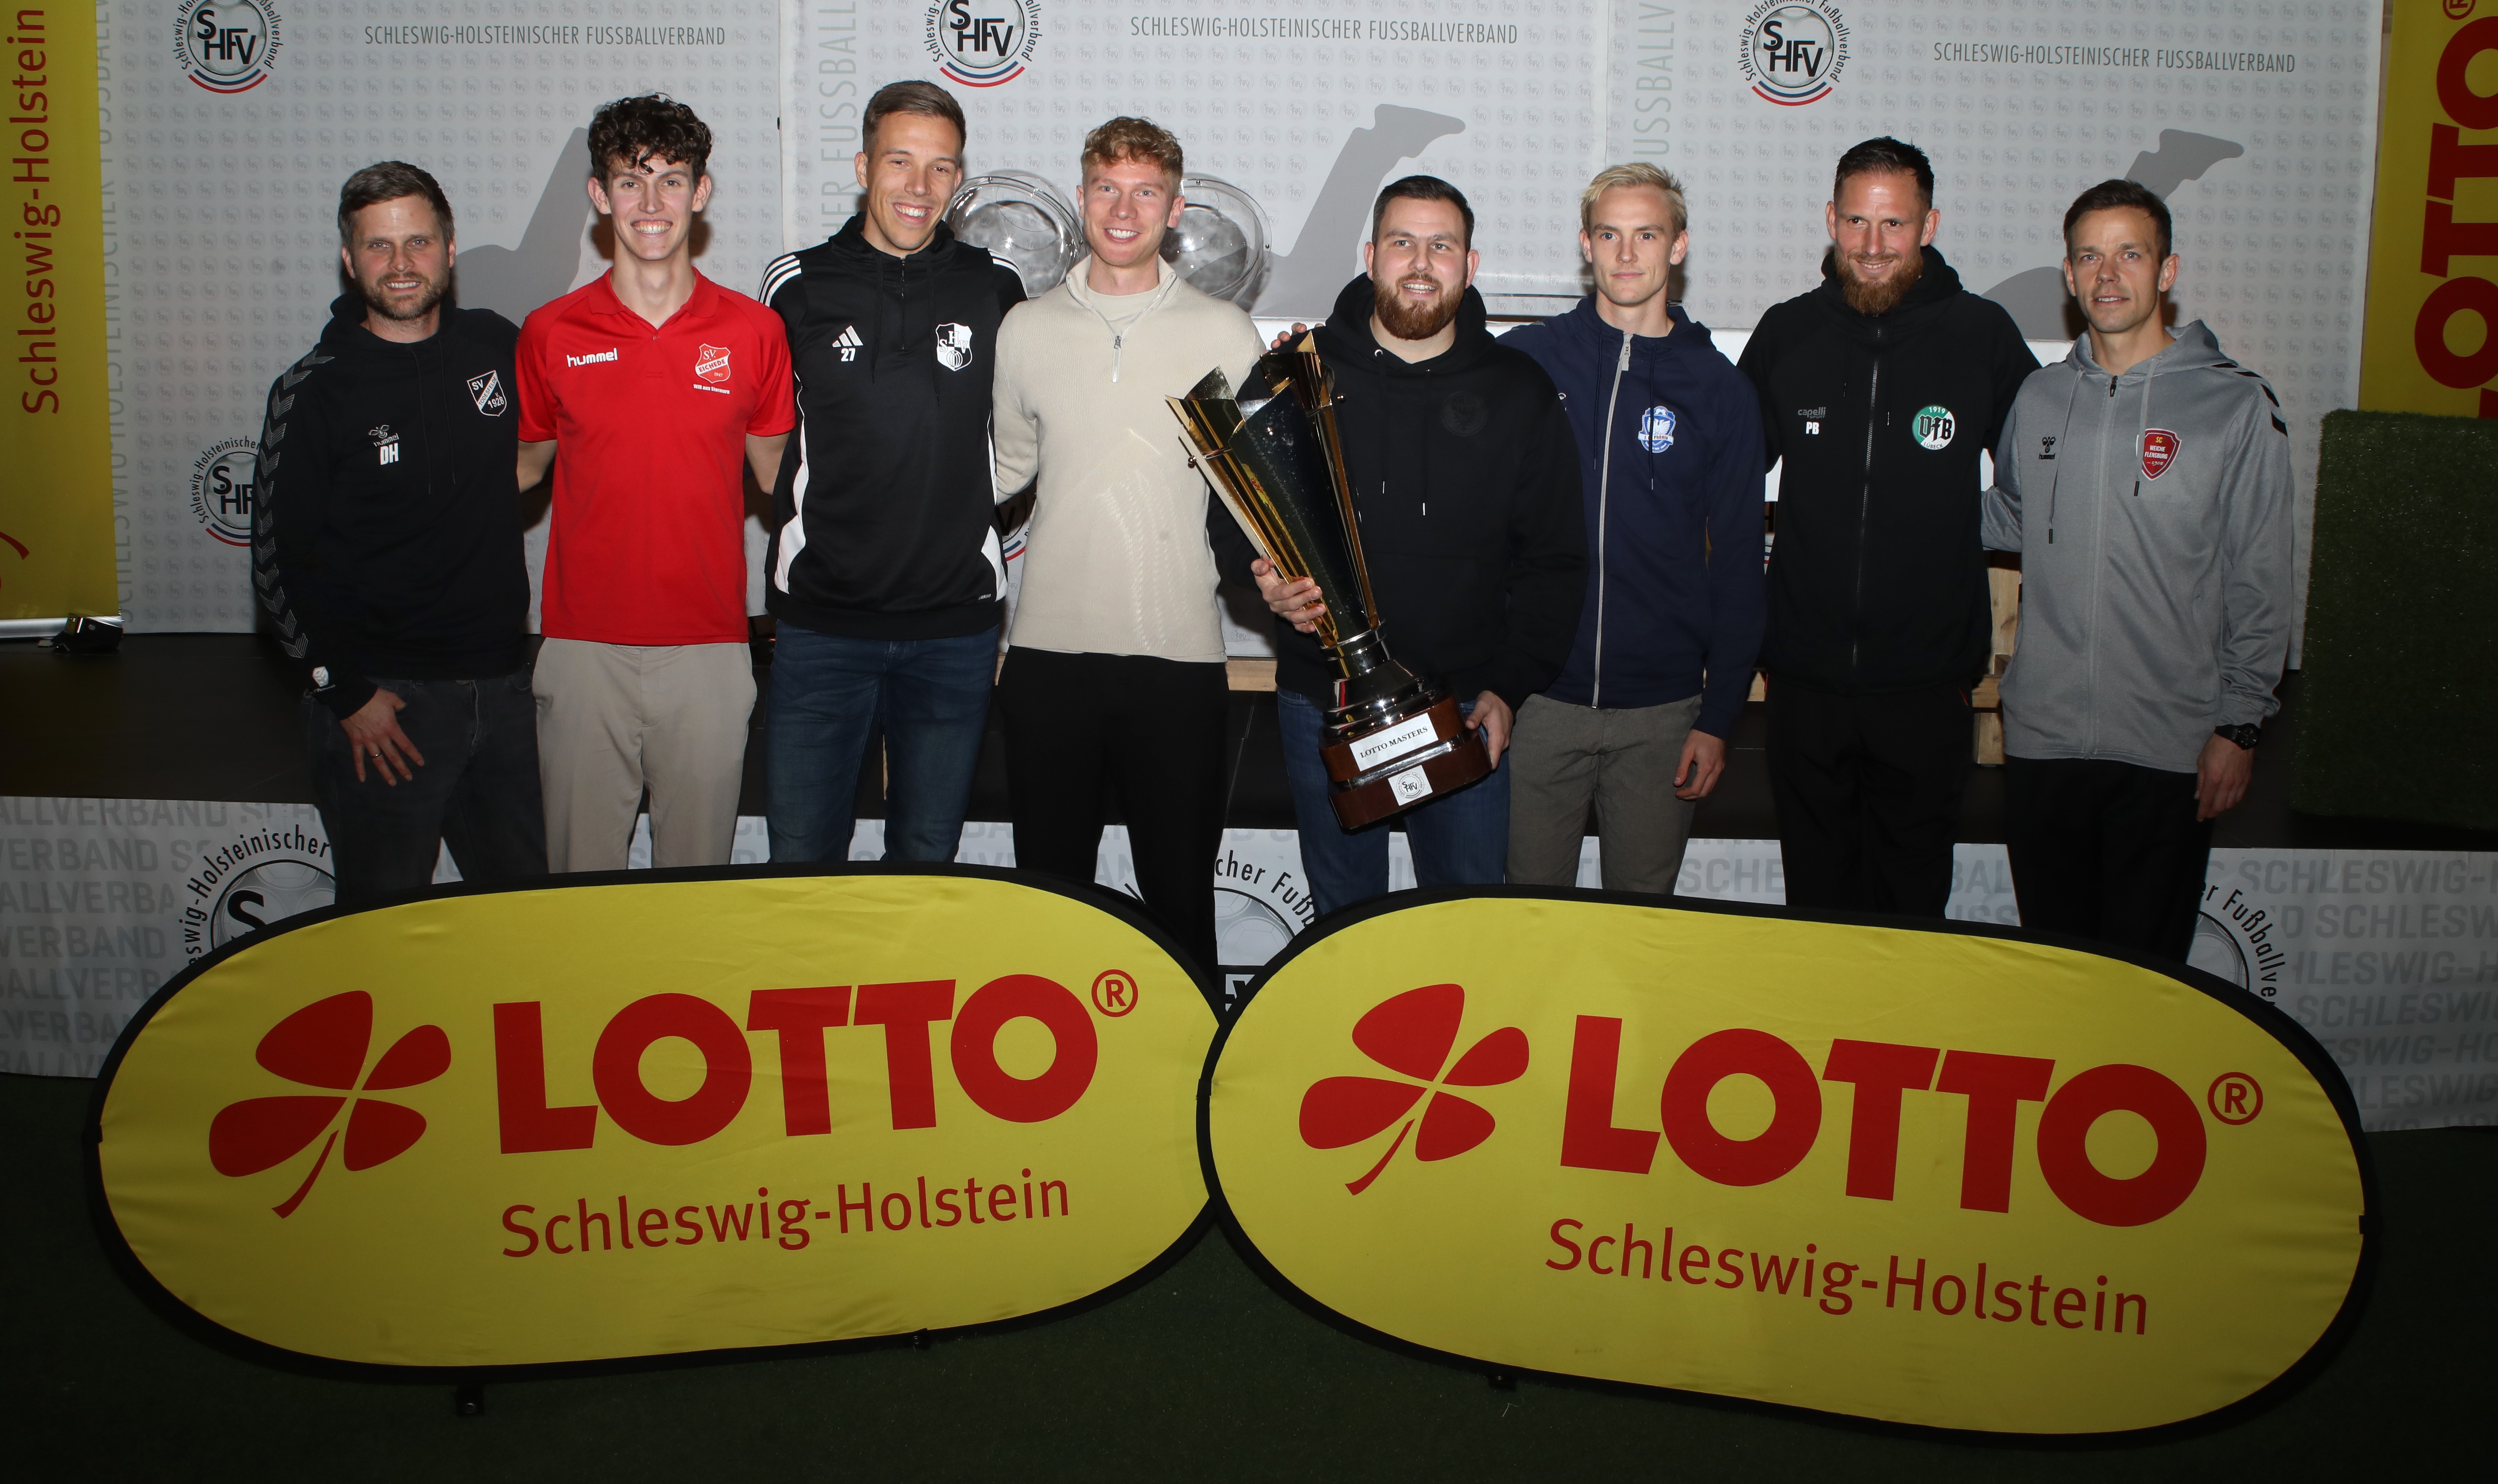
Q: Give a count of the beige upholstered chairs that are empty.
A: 0